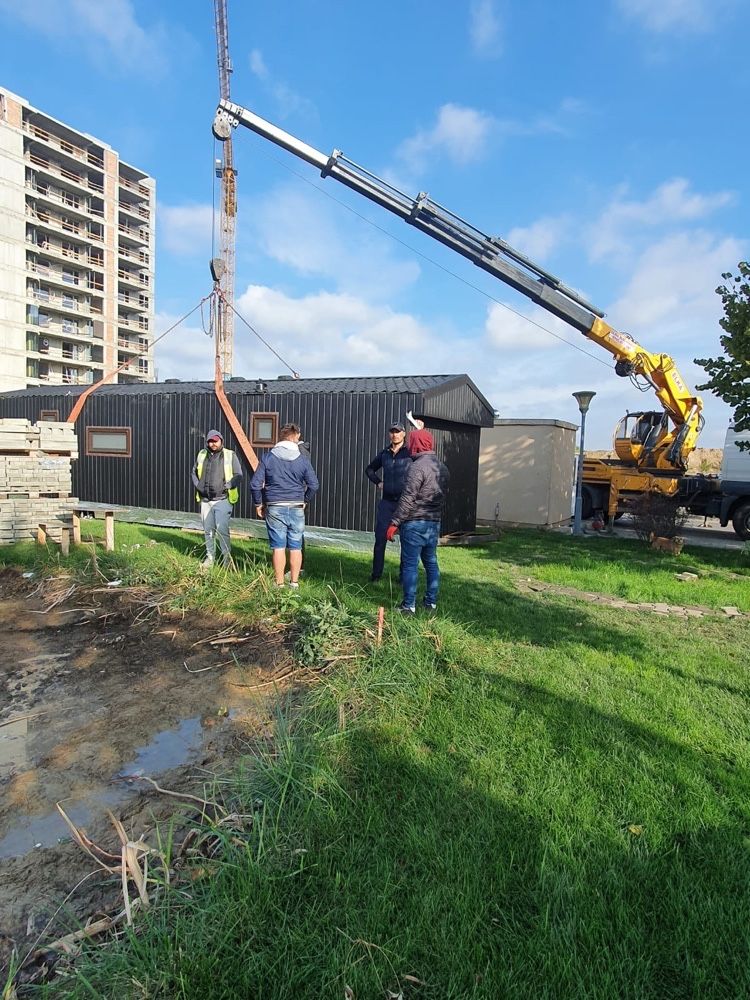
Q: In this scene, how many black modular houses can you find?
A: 1